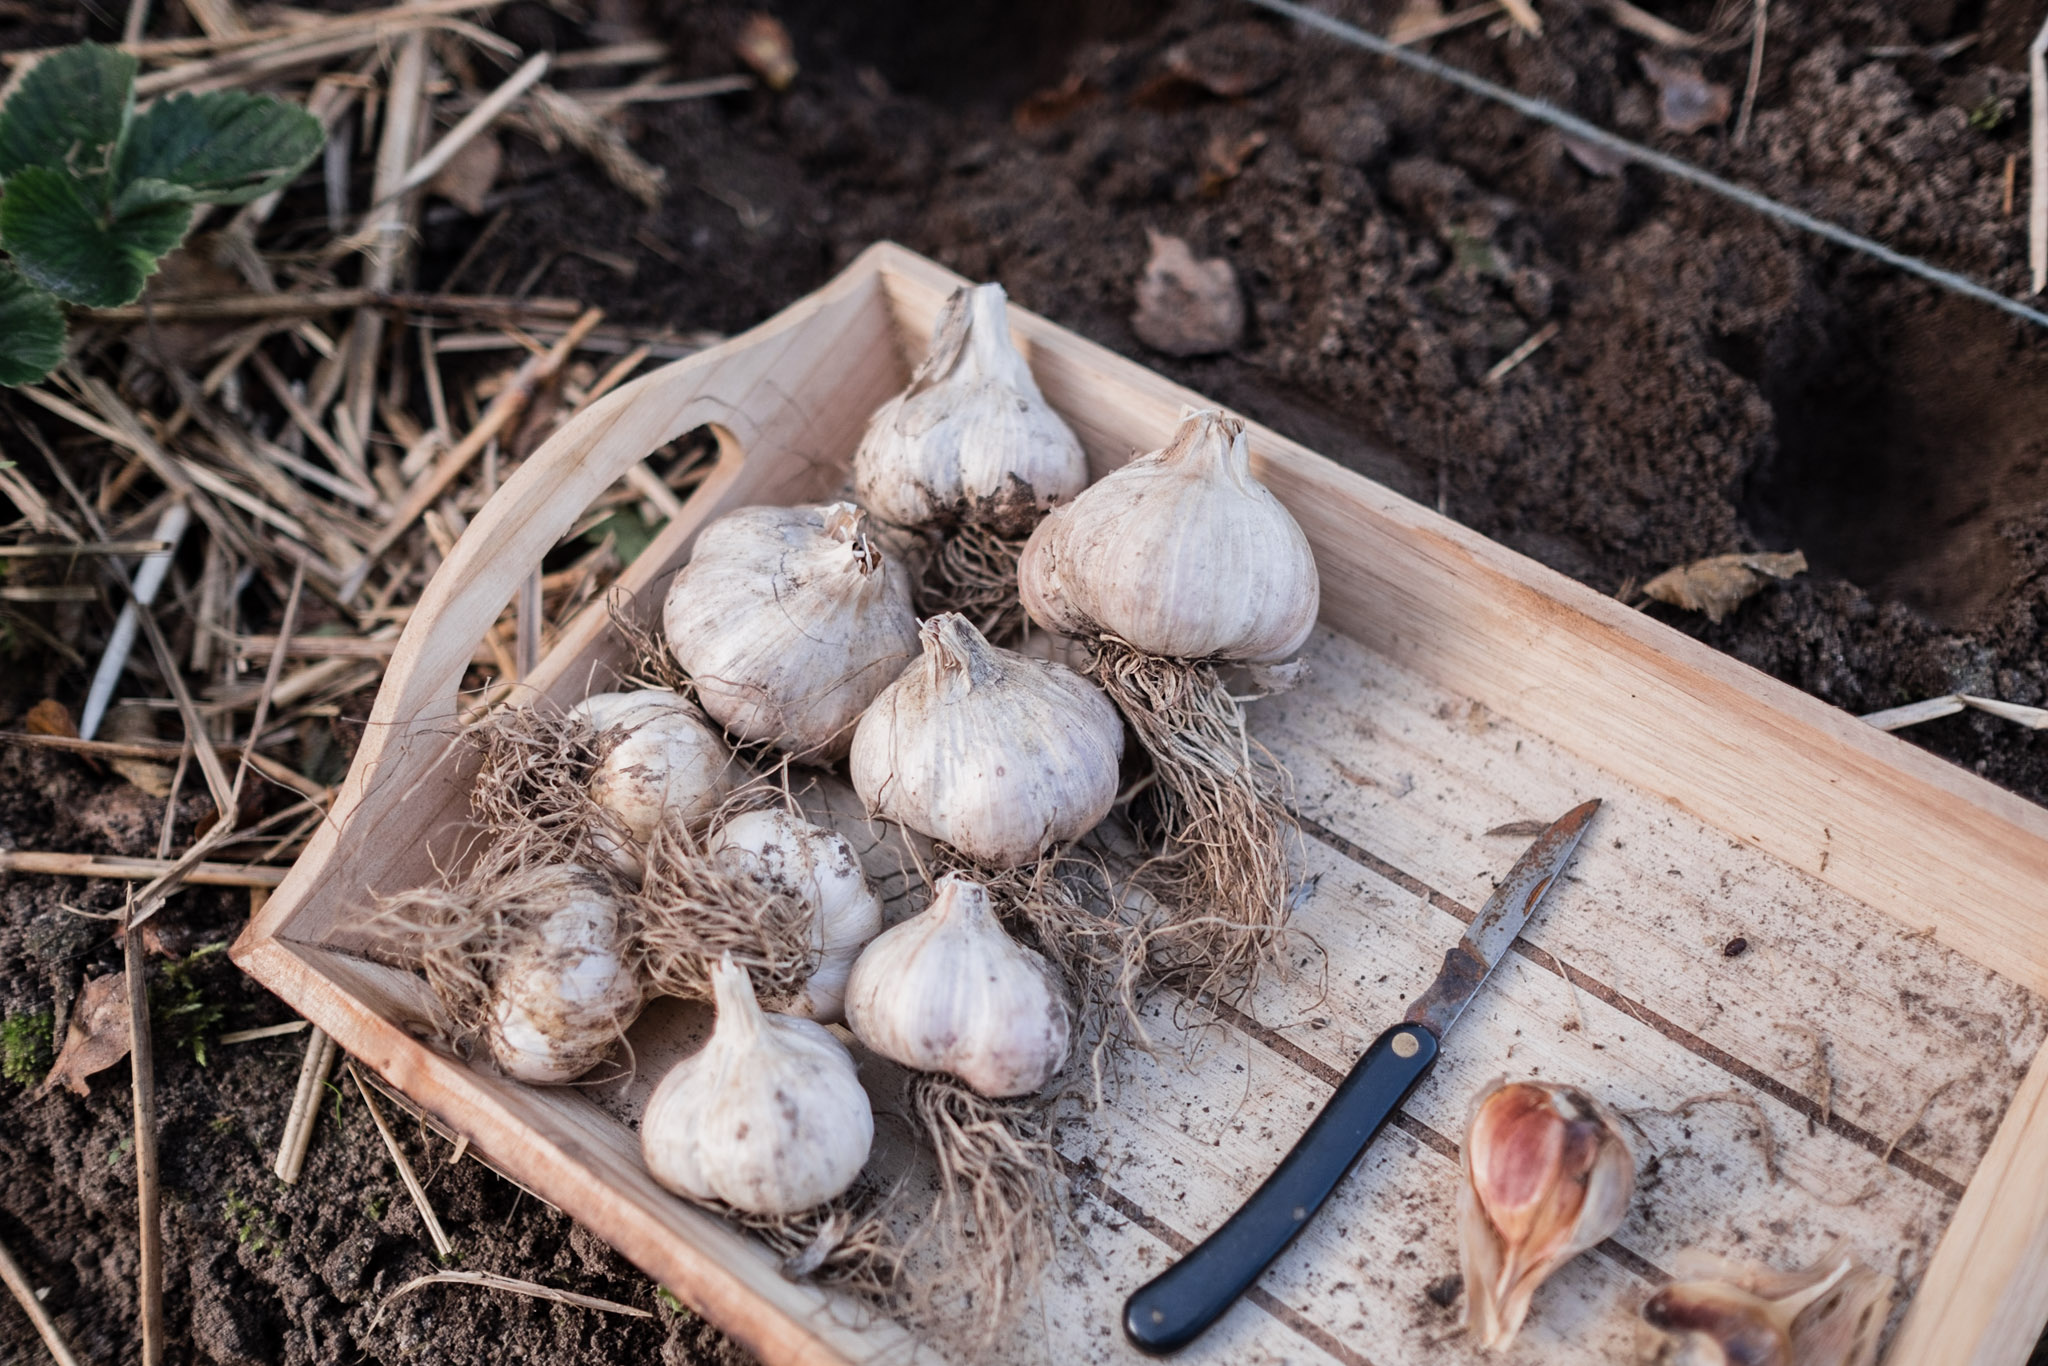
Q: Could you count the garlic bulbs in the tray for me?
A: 9